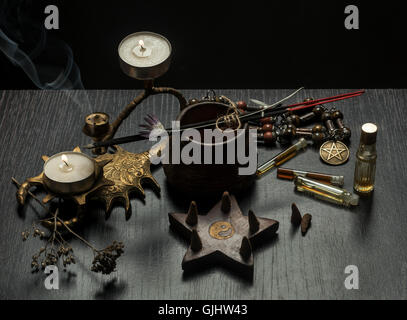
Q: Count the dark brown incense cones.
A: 7